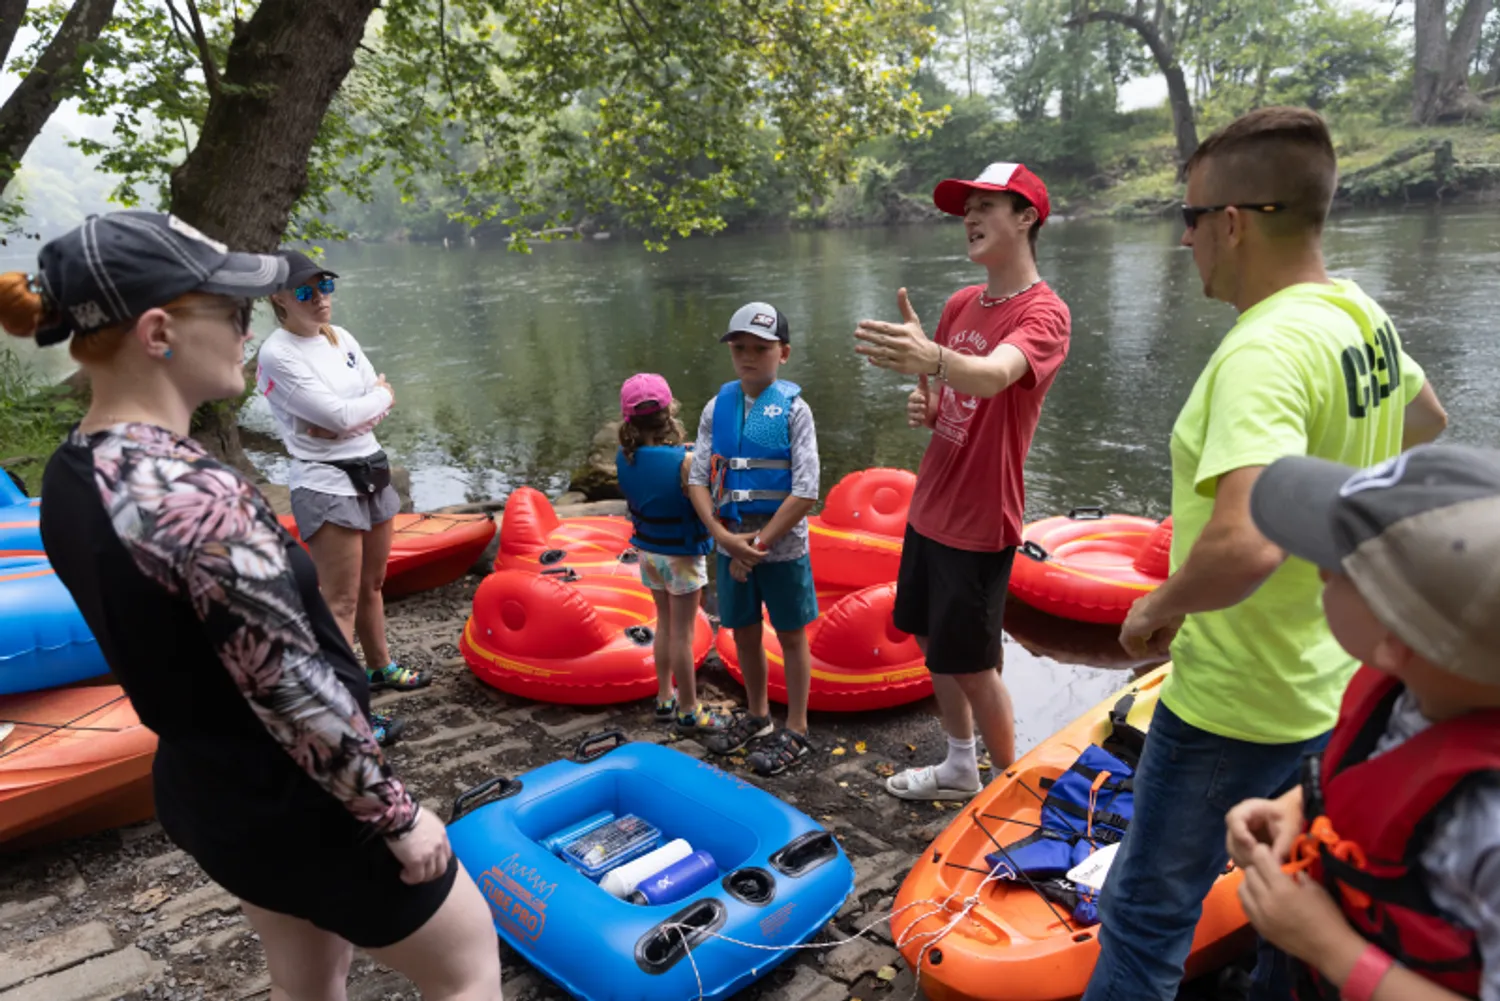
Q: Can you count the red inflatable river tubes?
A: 5